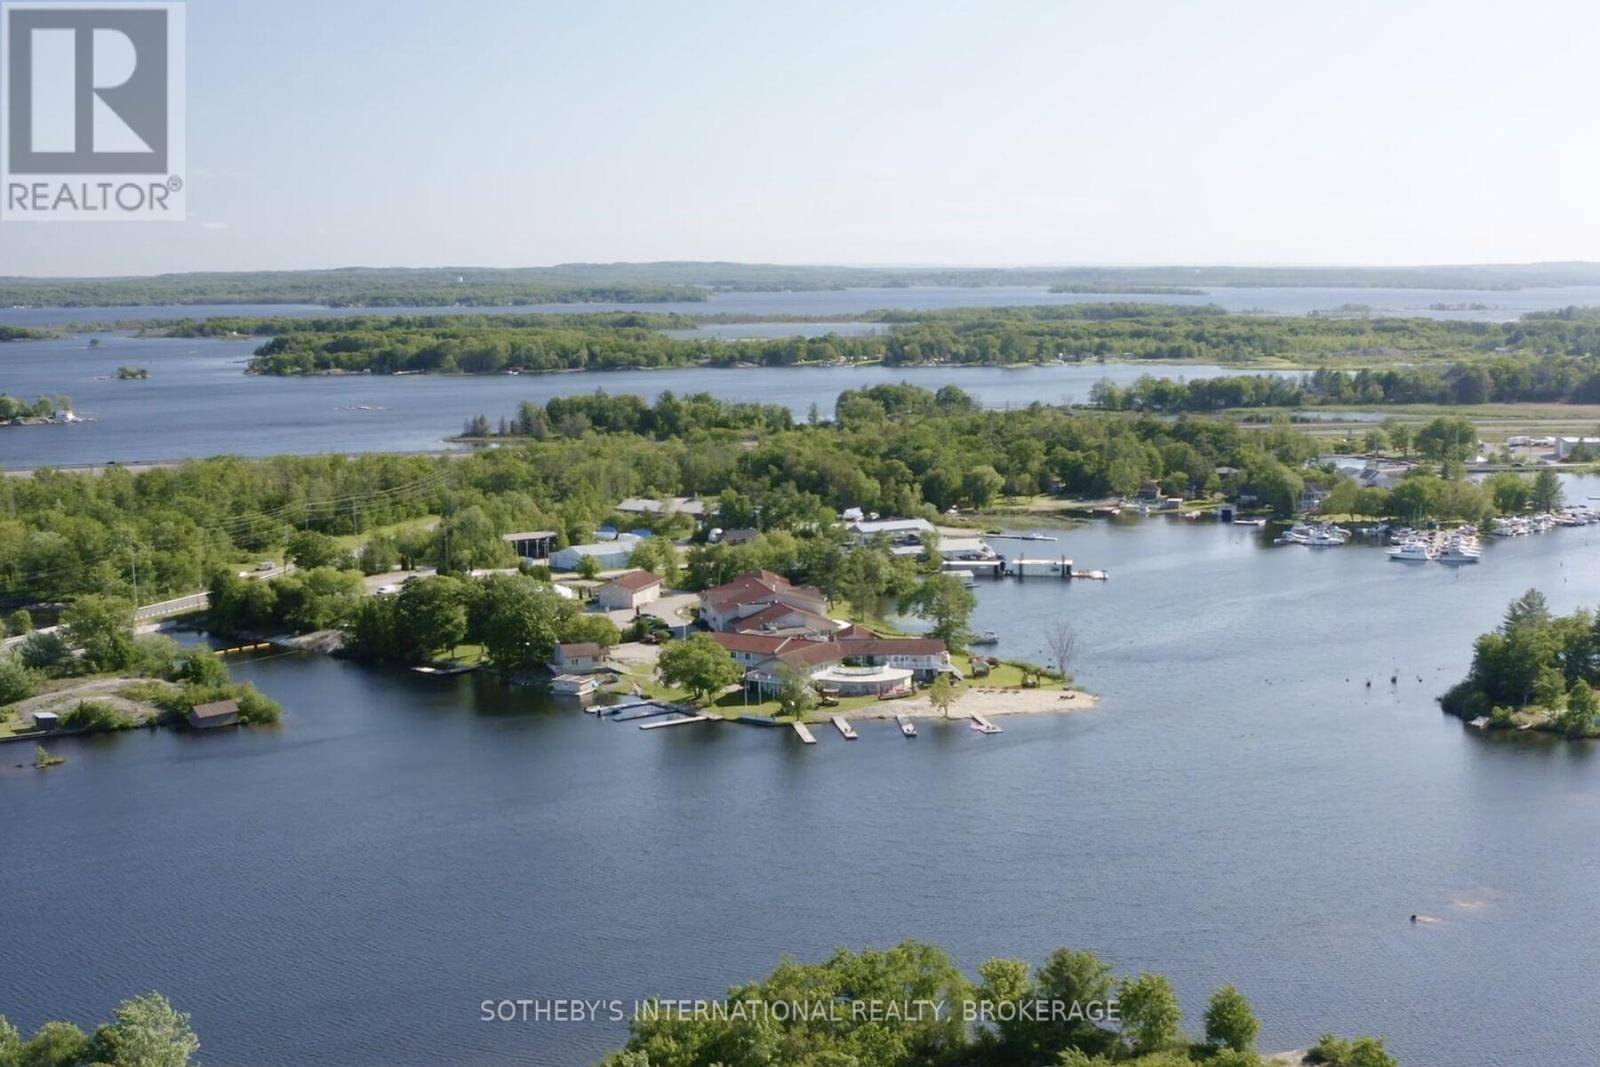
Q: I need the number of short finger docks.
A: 4